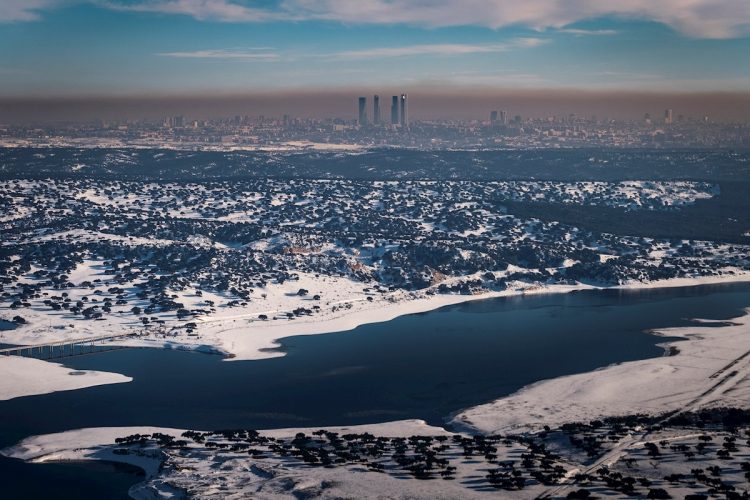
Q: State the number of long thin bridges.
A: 1